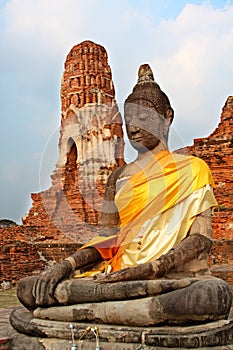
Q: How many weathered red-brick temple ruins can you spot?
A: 2